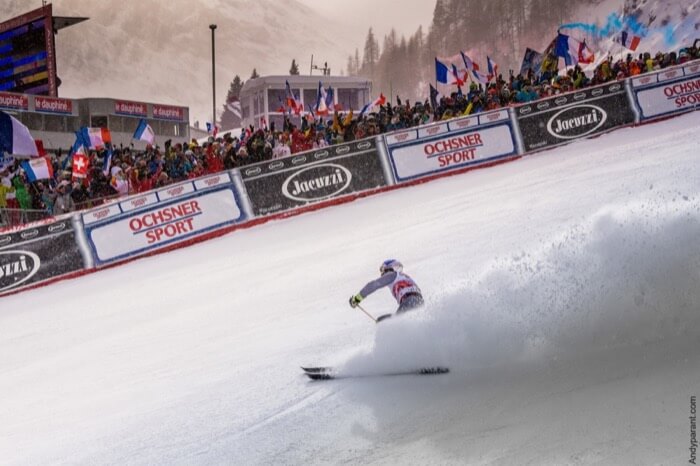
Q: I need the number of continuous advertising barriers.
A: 6